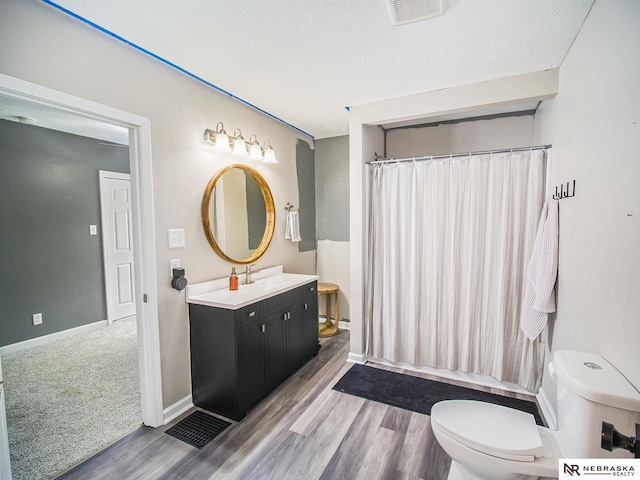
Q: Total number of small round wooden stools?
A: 1